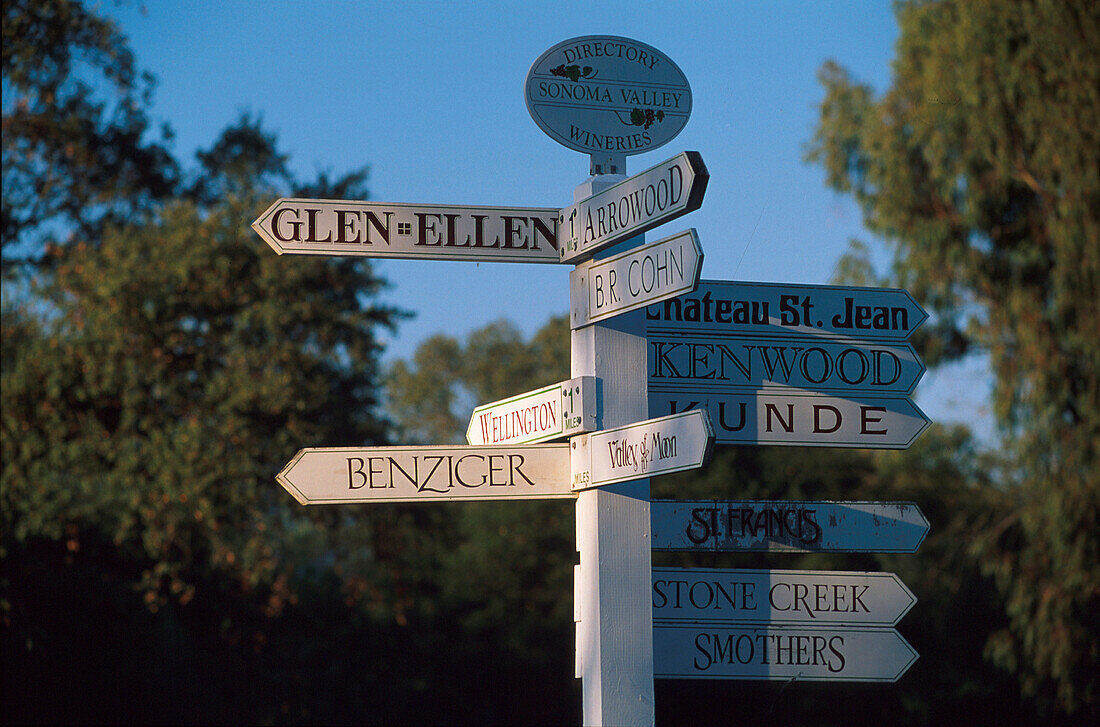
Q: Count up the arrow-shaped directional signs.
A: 12